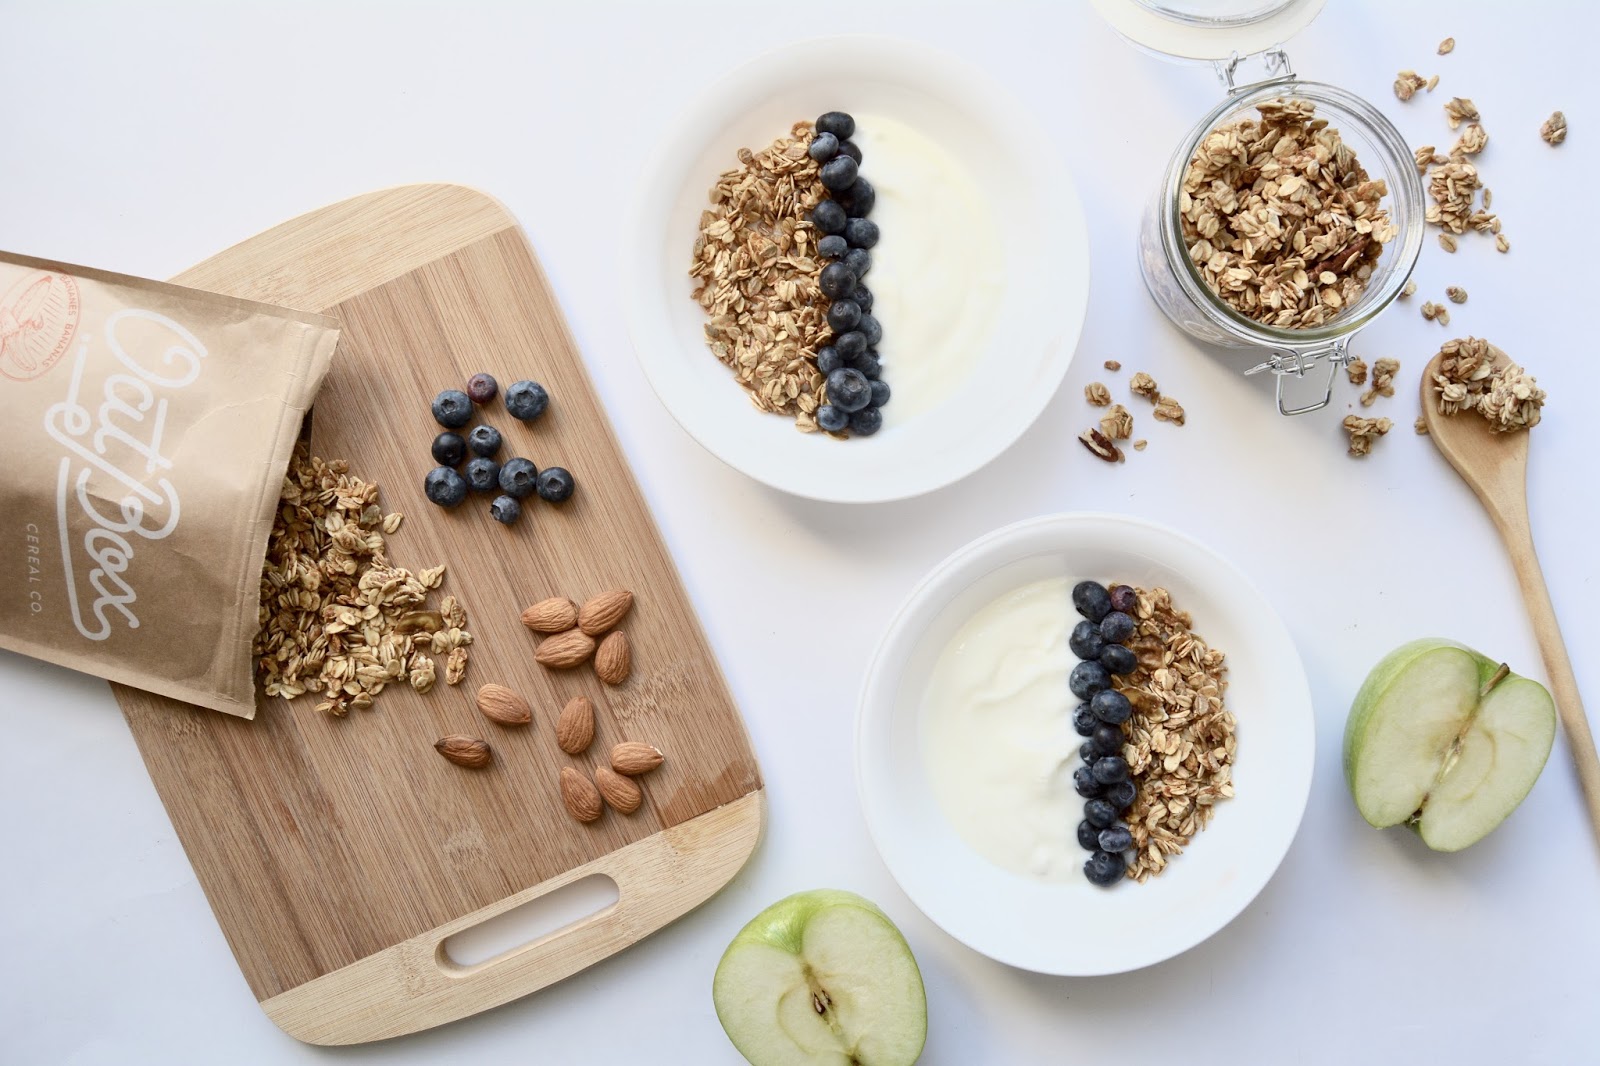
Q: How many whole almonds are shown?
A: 10